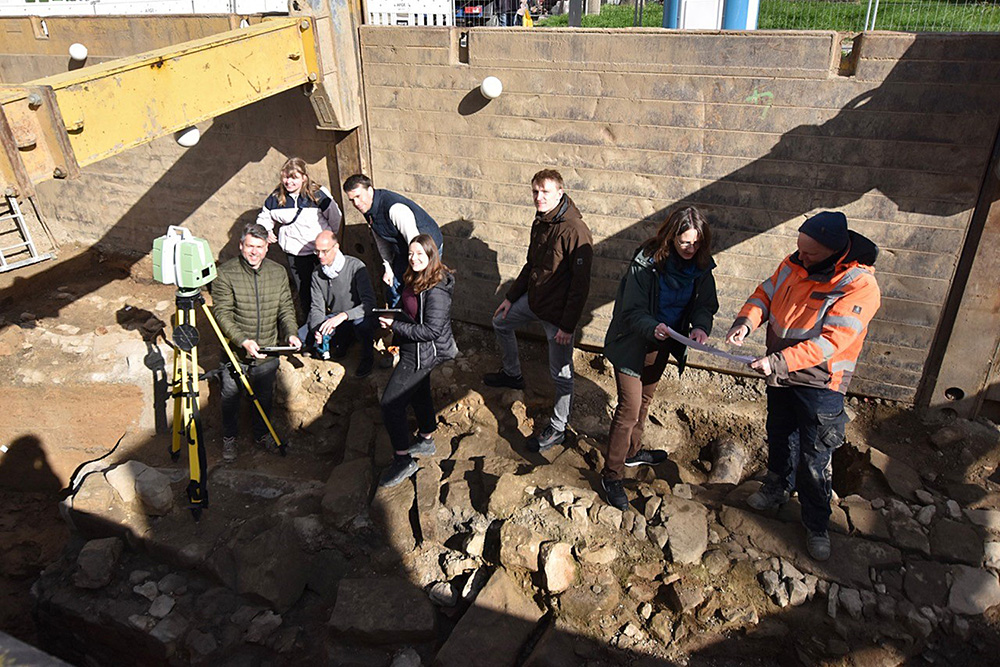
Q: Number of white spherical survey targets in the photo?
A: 3